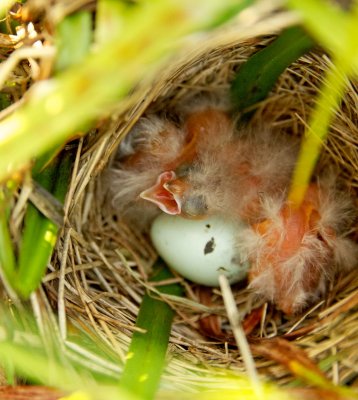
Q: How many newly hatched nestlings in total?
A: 3